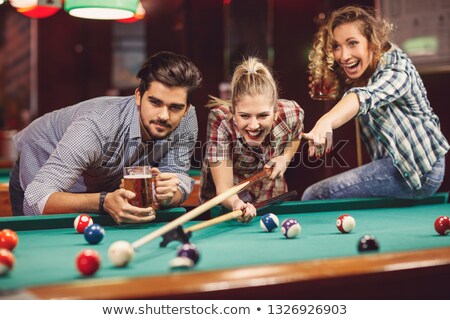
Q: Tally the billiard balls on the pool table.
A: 13